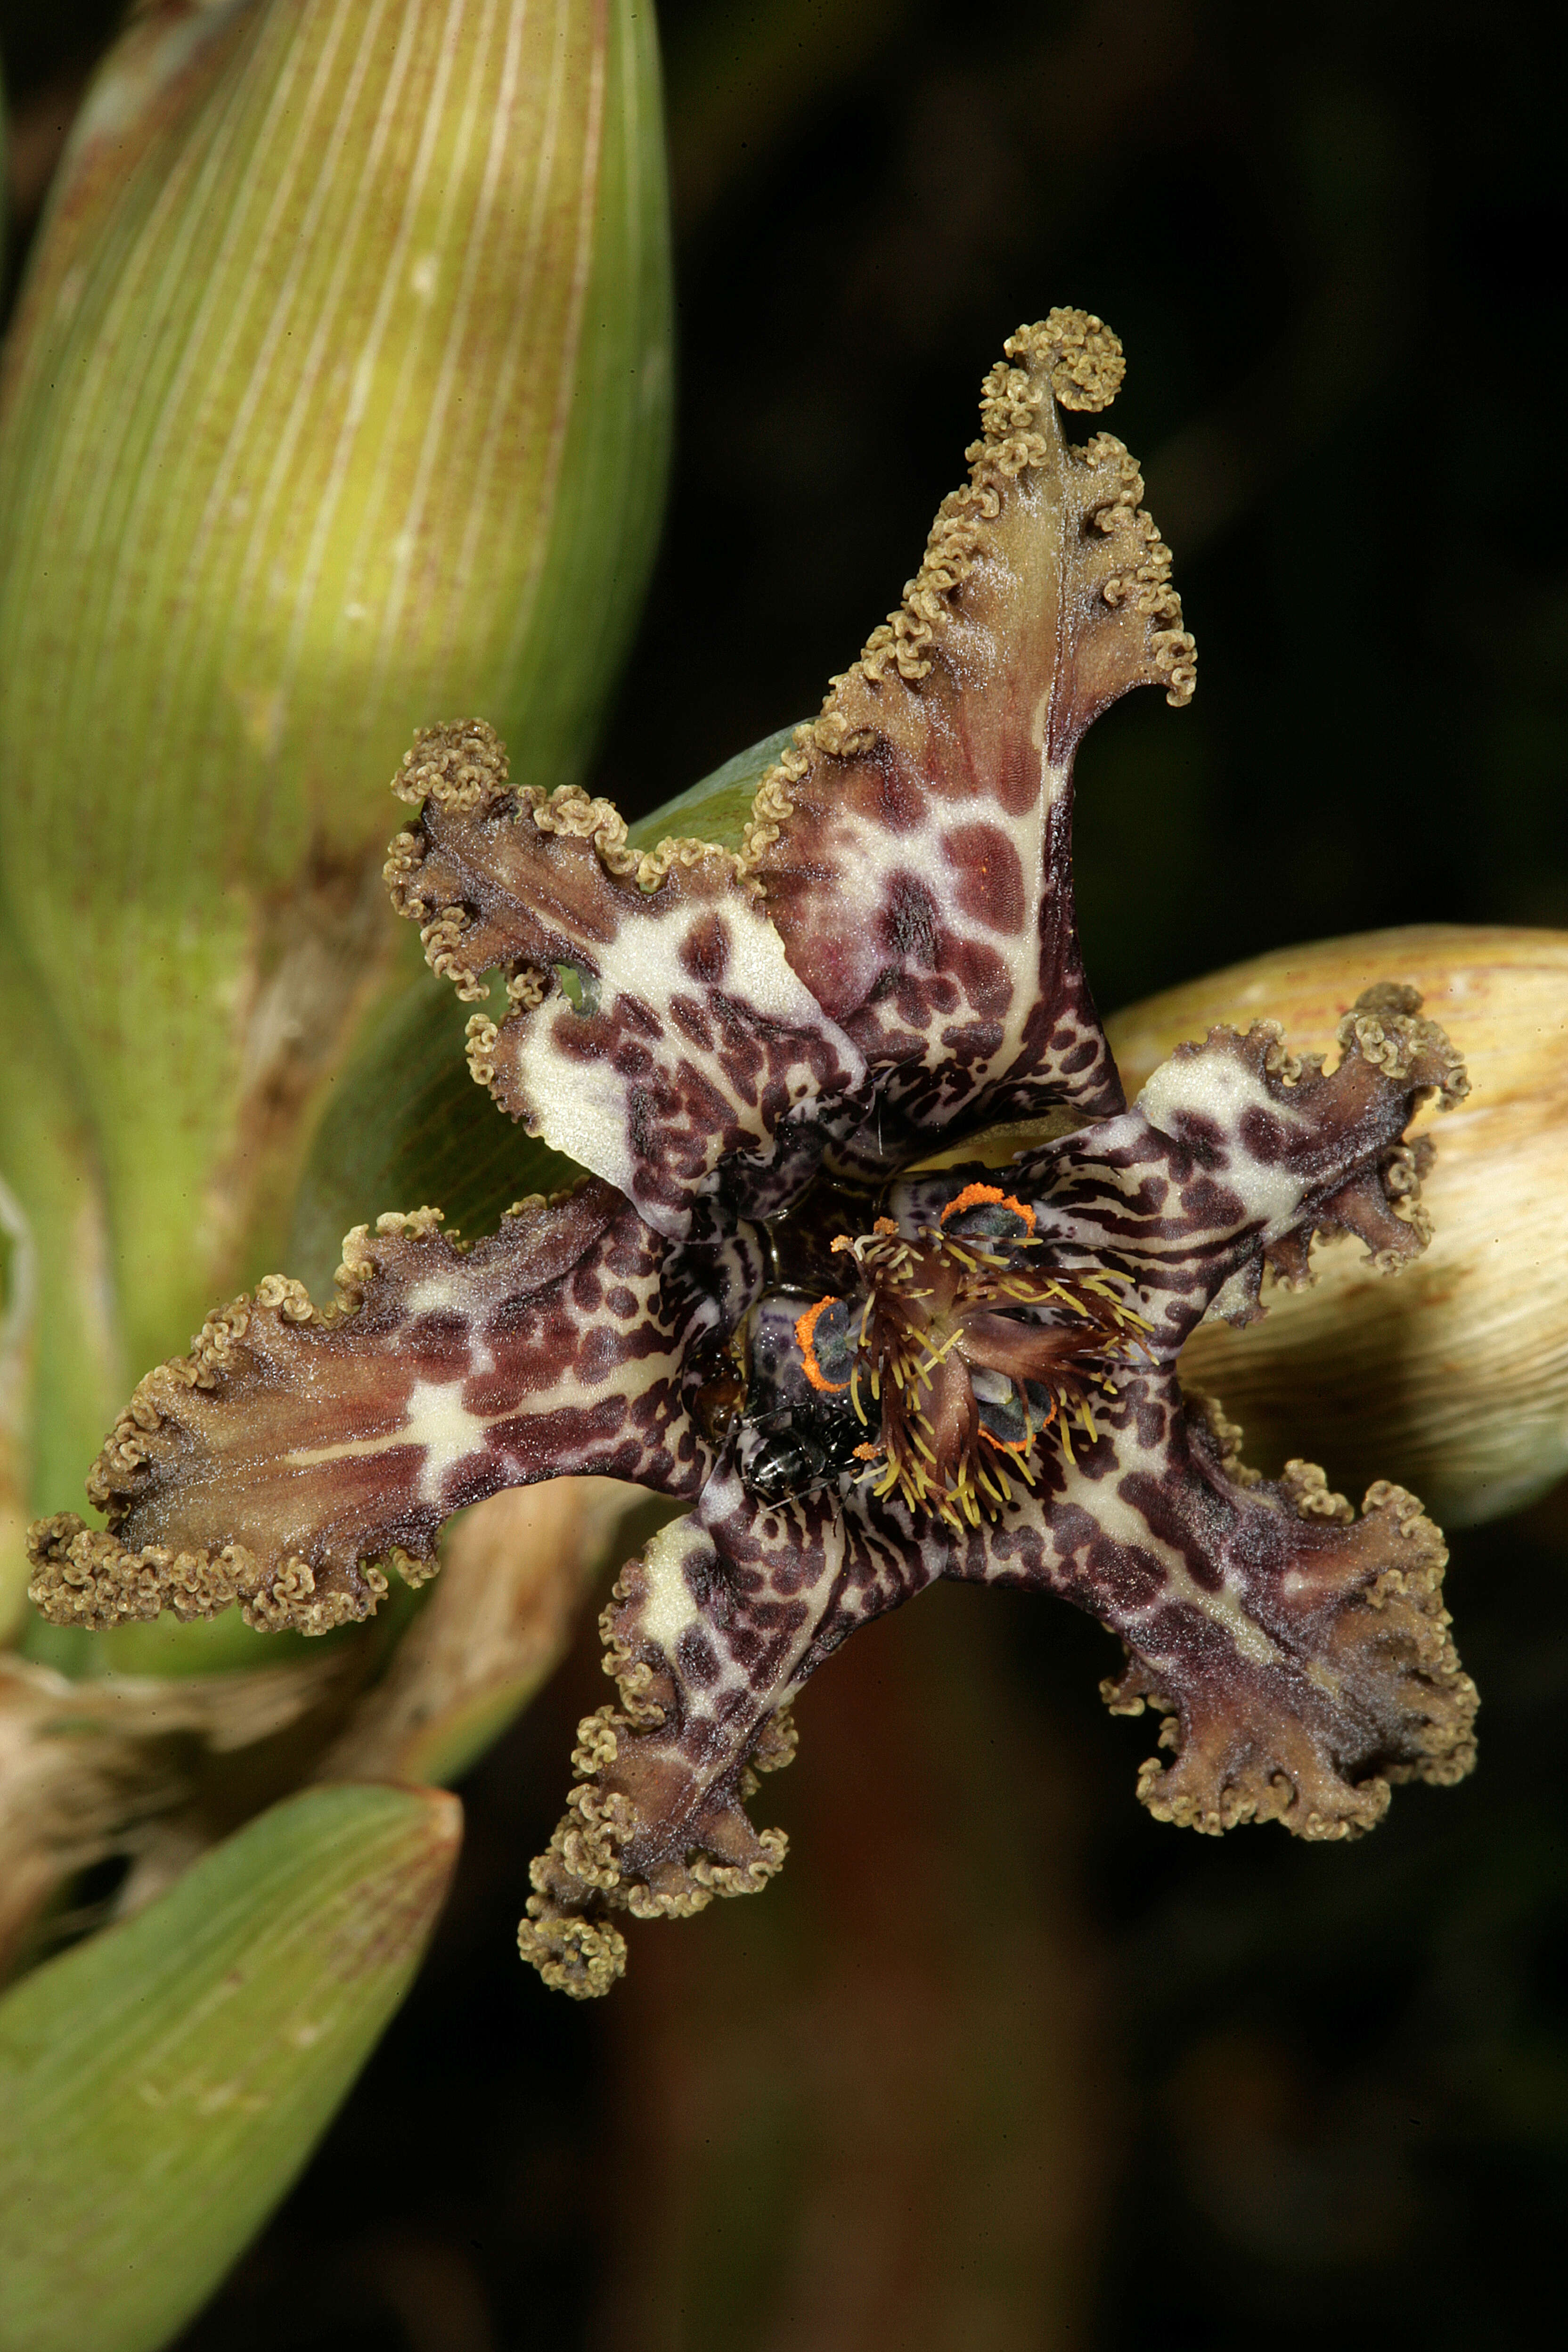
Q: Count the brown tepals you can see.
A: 6